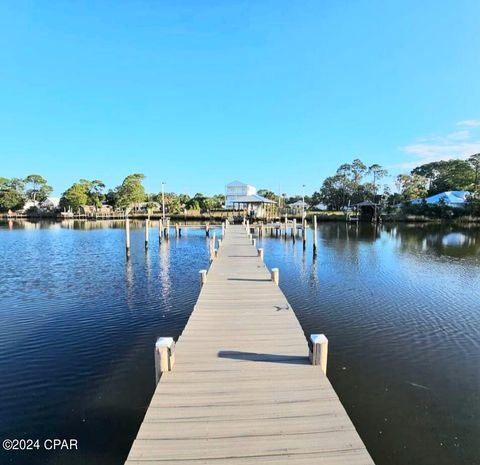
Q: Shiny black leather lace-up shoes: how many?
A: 0